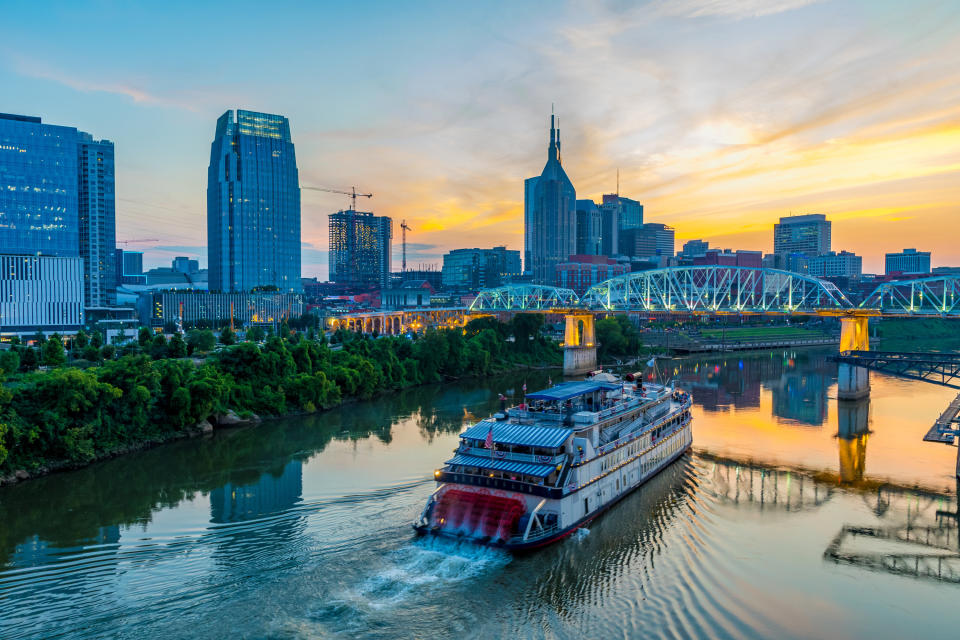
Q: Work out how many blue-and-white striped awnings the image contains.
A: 2